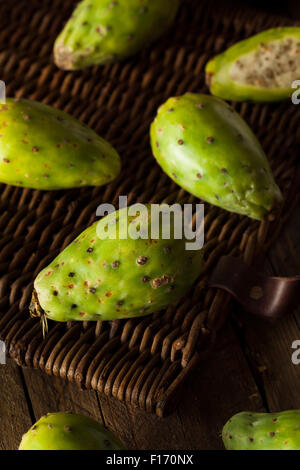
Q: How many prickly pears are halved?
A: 1